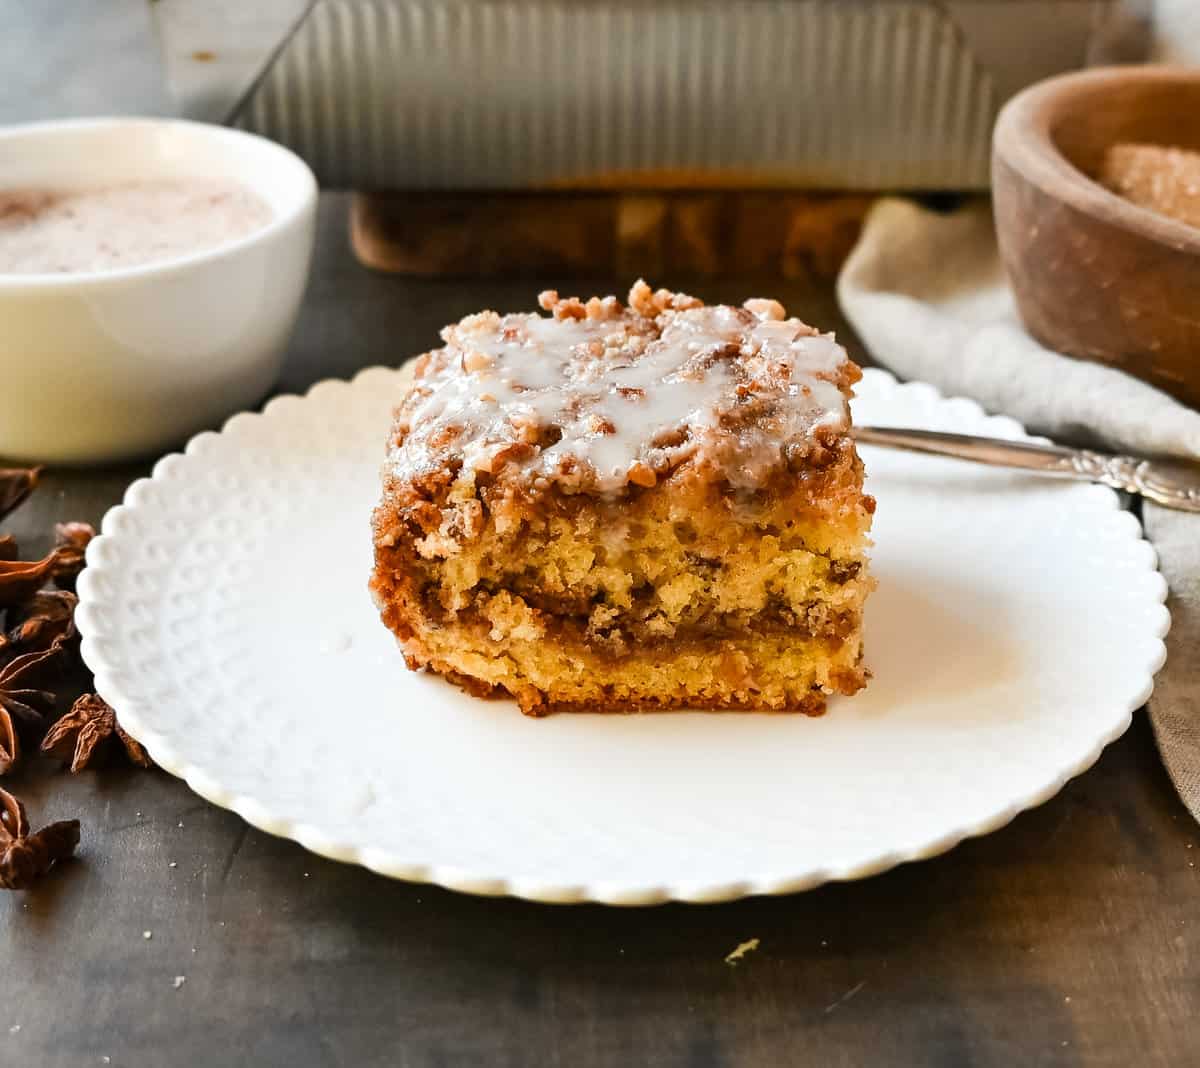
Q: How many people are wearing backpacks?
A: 0